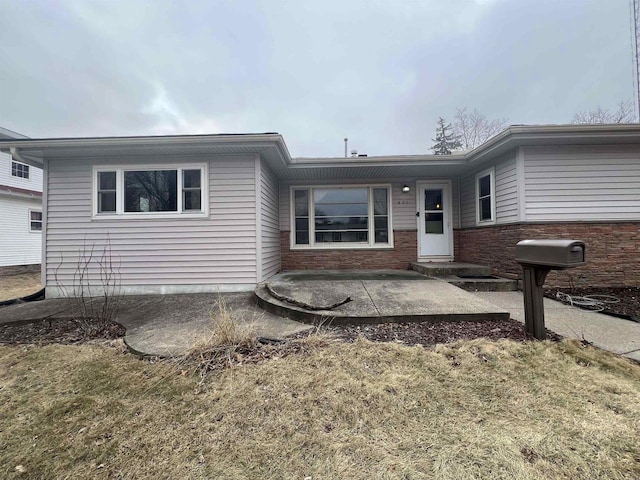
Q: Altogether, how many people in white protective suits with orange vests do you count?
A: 0